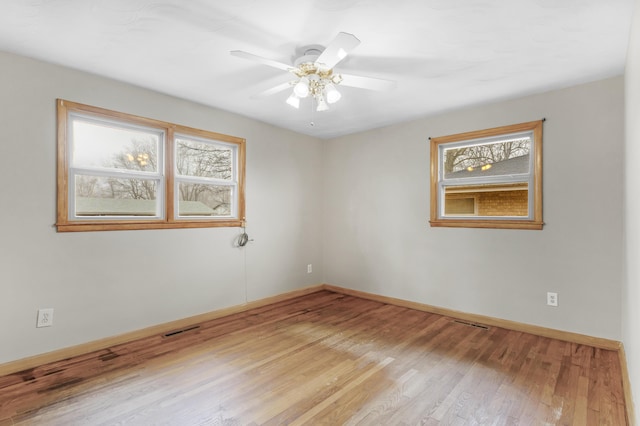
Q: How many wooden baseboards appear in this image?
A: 3